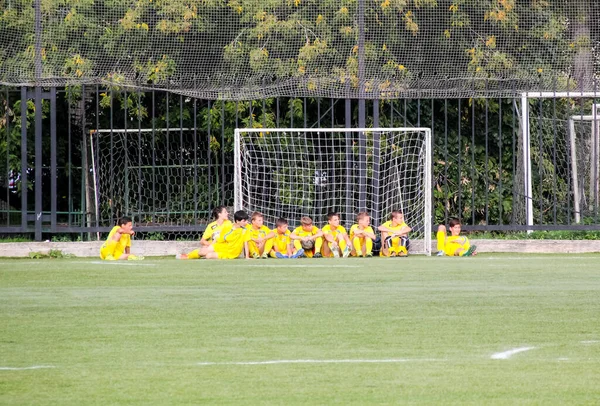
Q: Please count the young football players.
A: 10